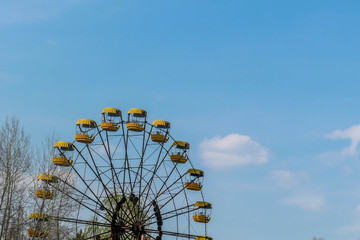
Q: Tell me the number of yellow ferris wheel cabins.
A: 11